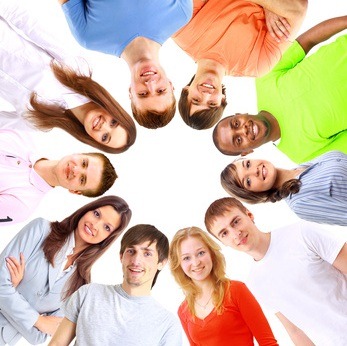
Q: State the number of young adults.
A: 10